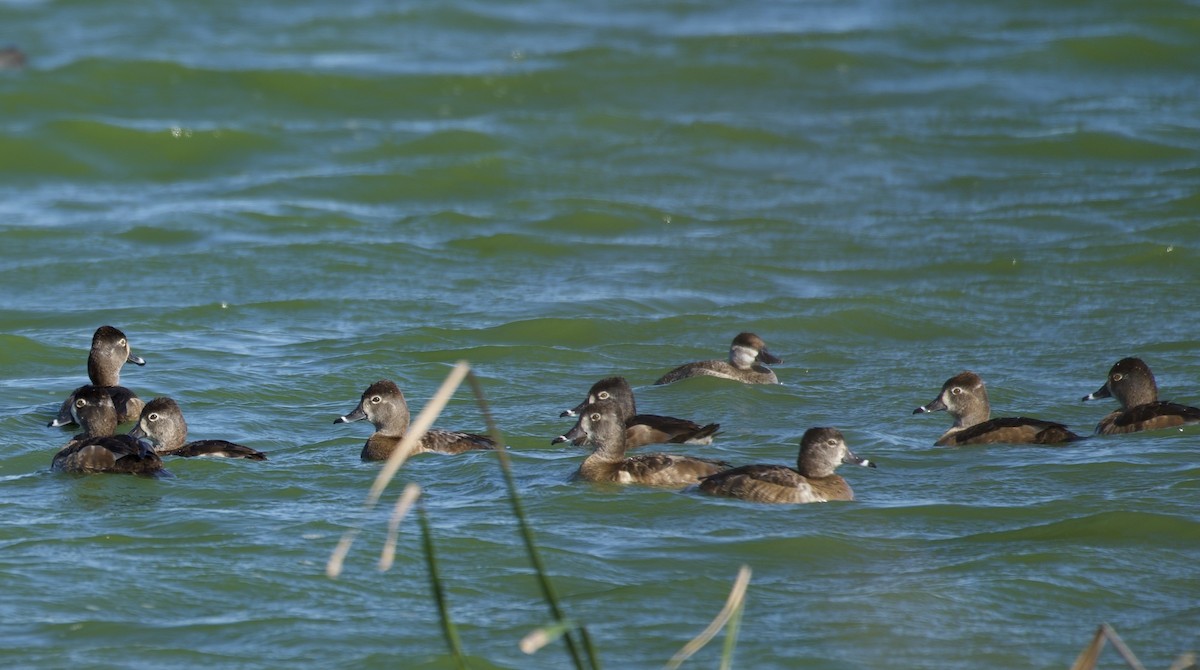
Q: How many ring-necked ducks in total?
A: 9